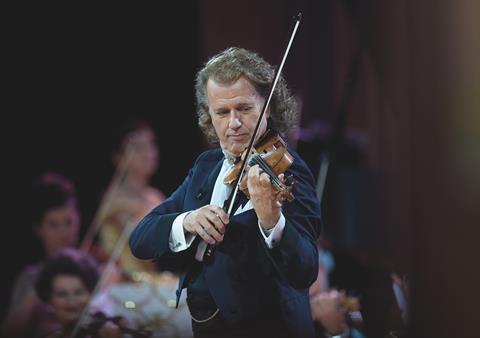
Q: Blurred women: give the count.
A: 3